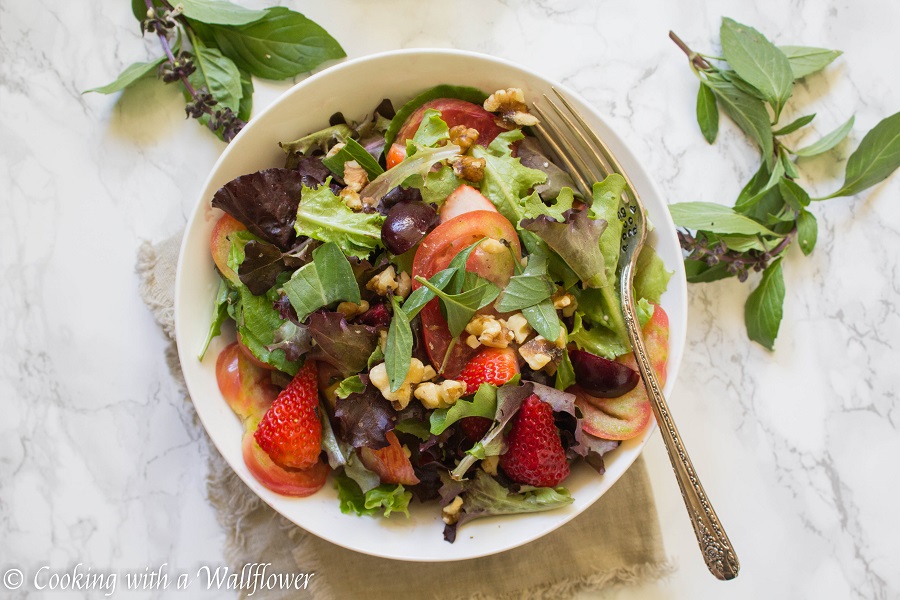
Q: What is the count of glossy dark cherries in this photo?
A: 2